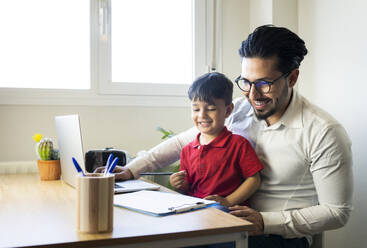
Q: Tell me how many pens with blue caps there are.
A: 3